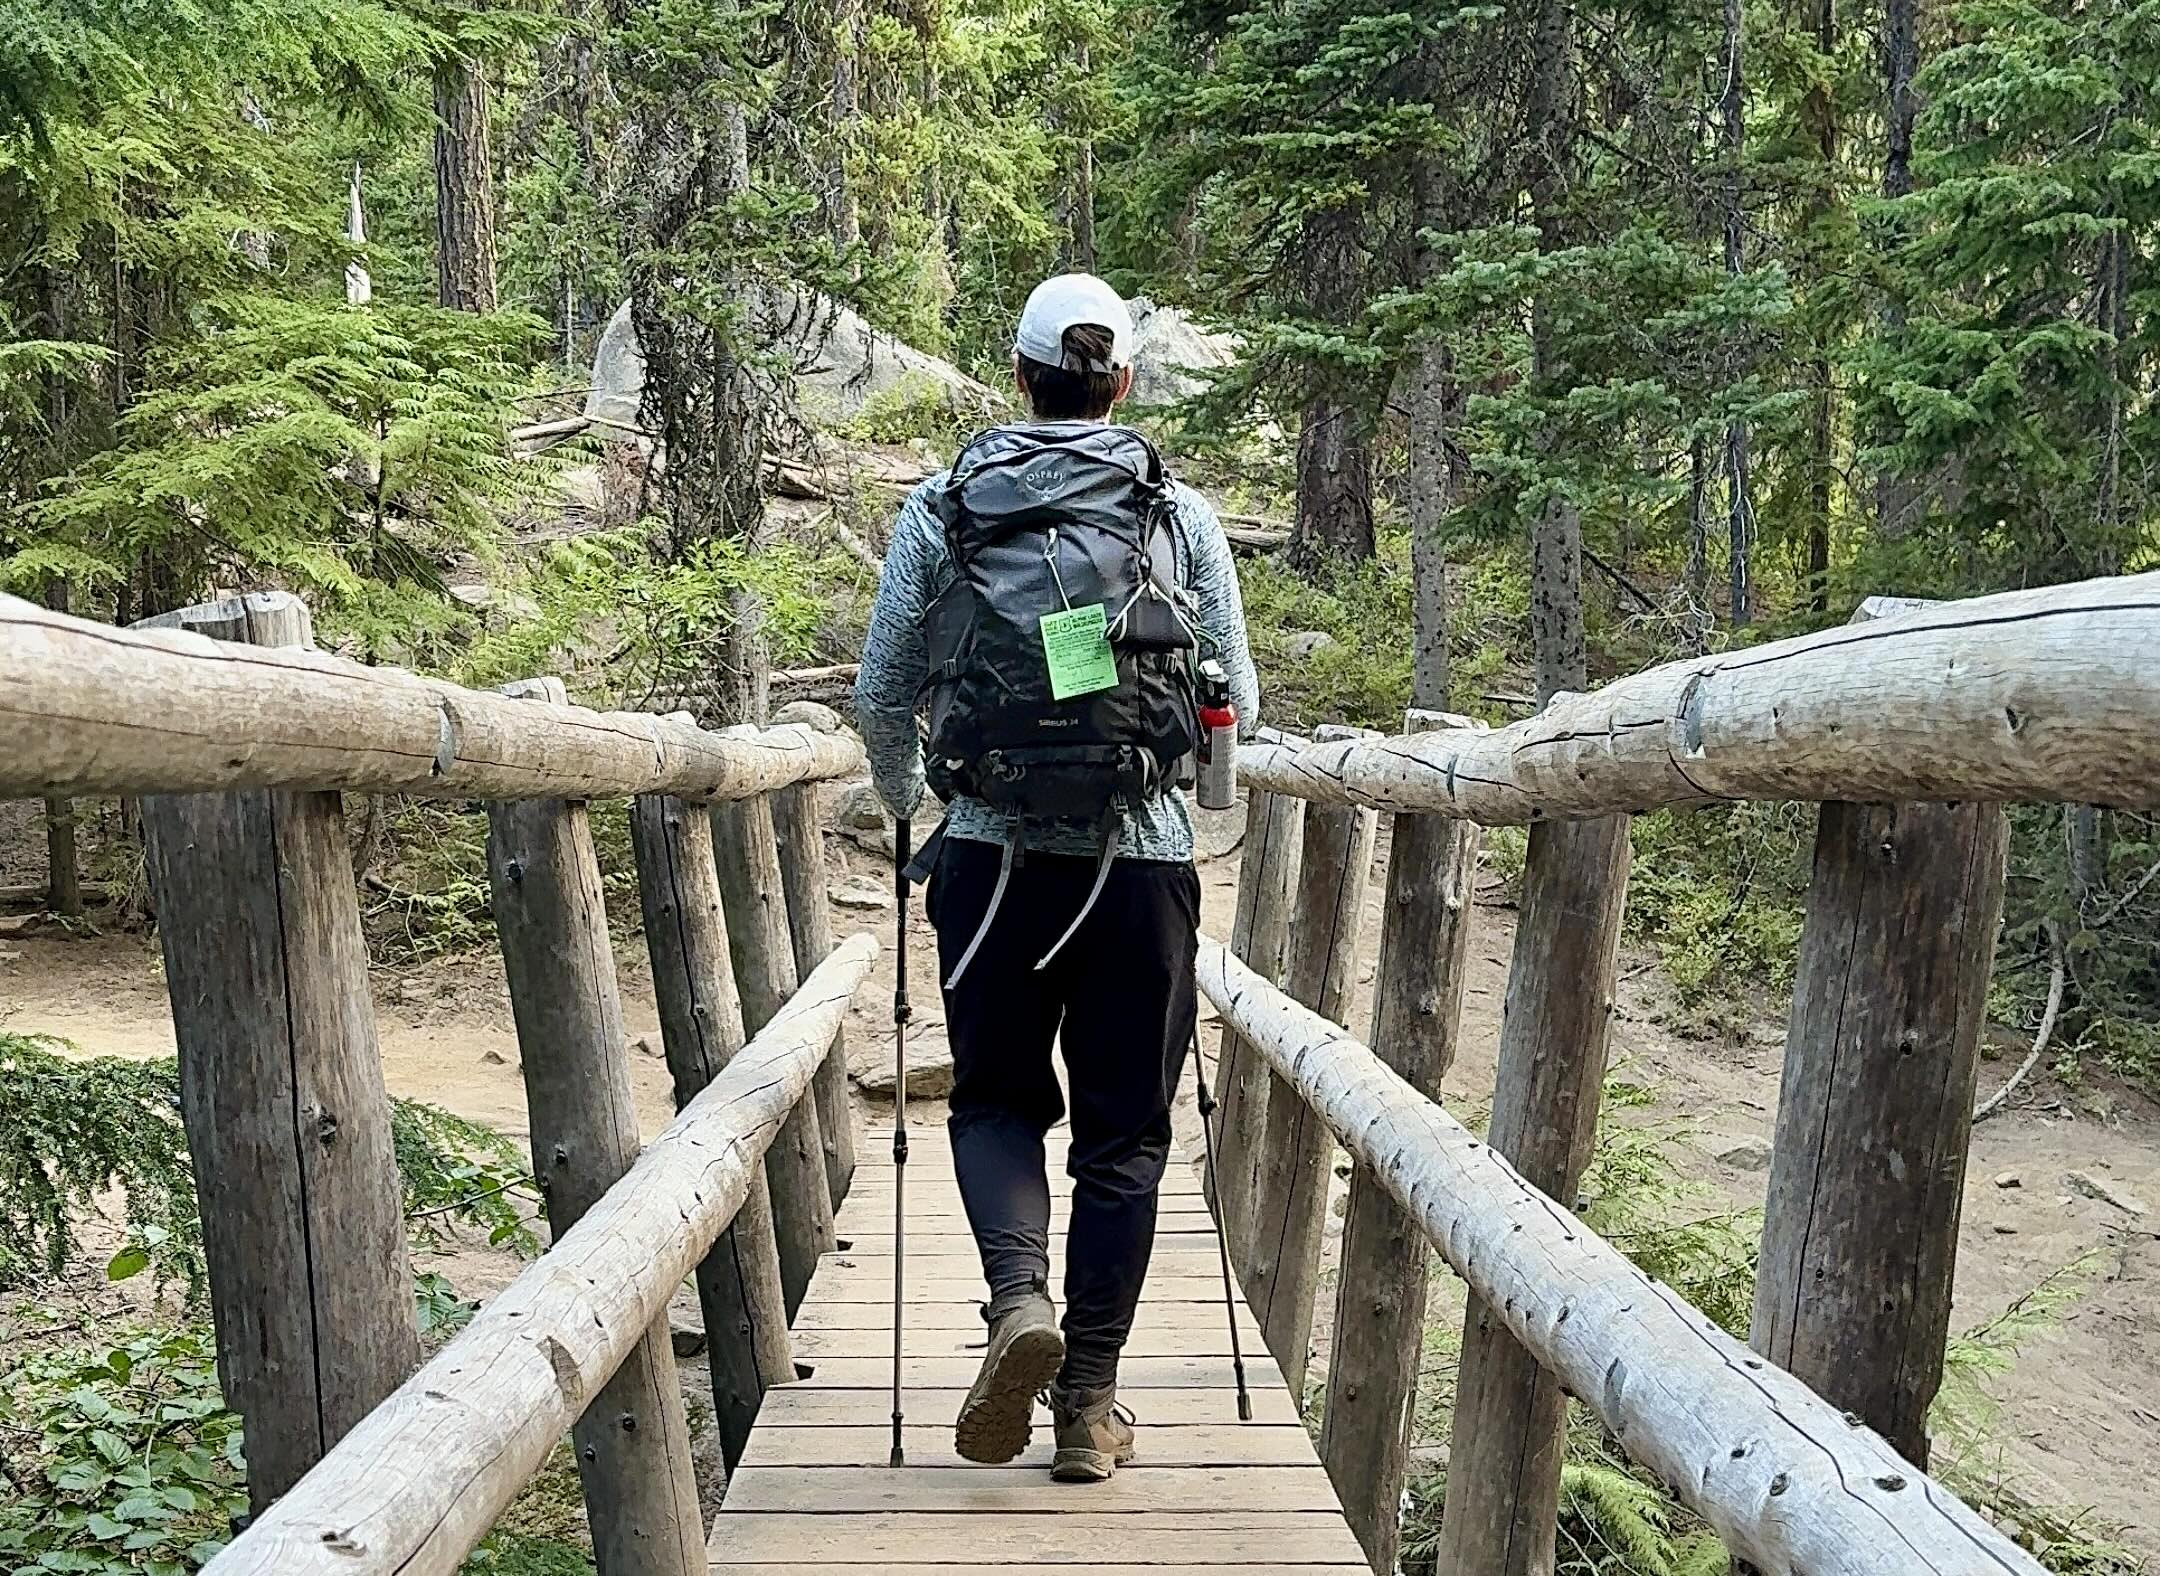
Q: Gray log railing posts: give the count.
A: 10